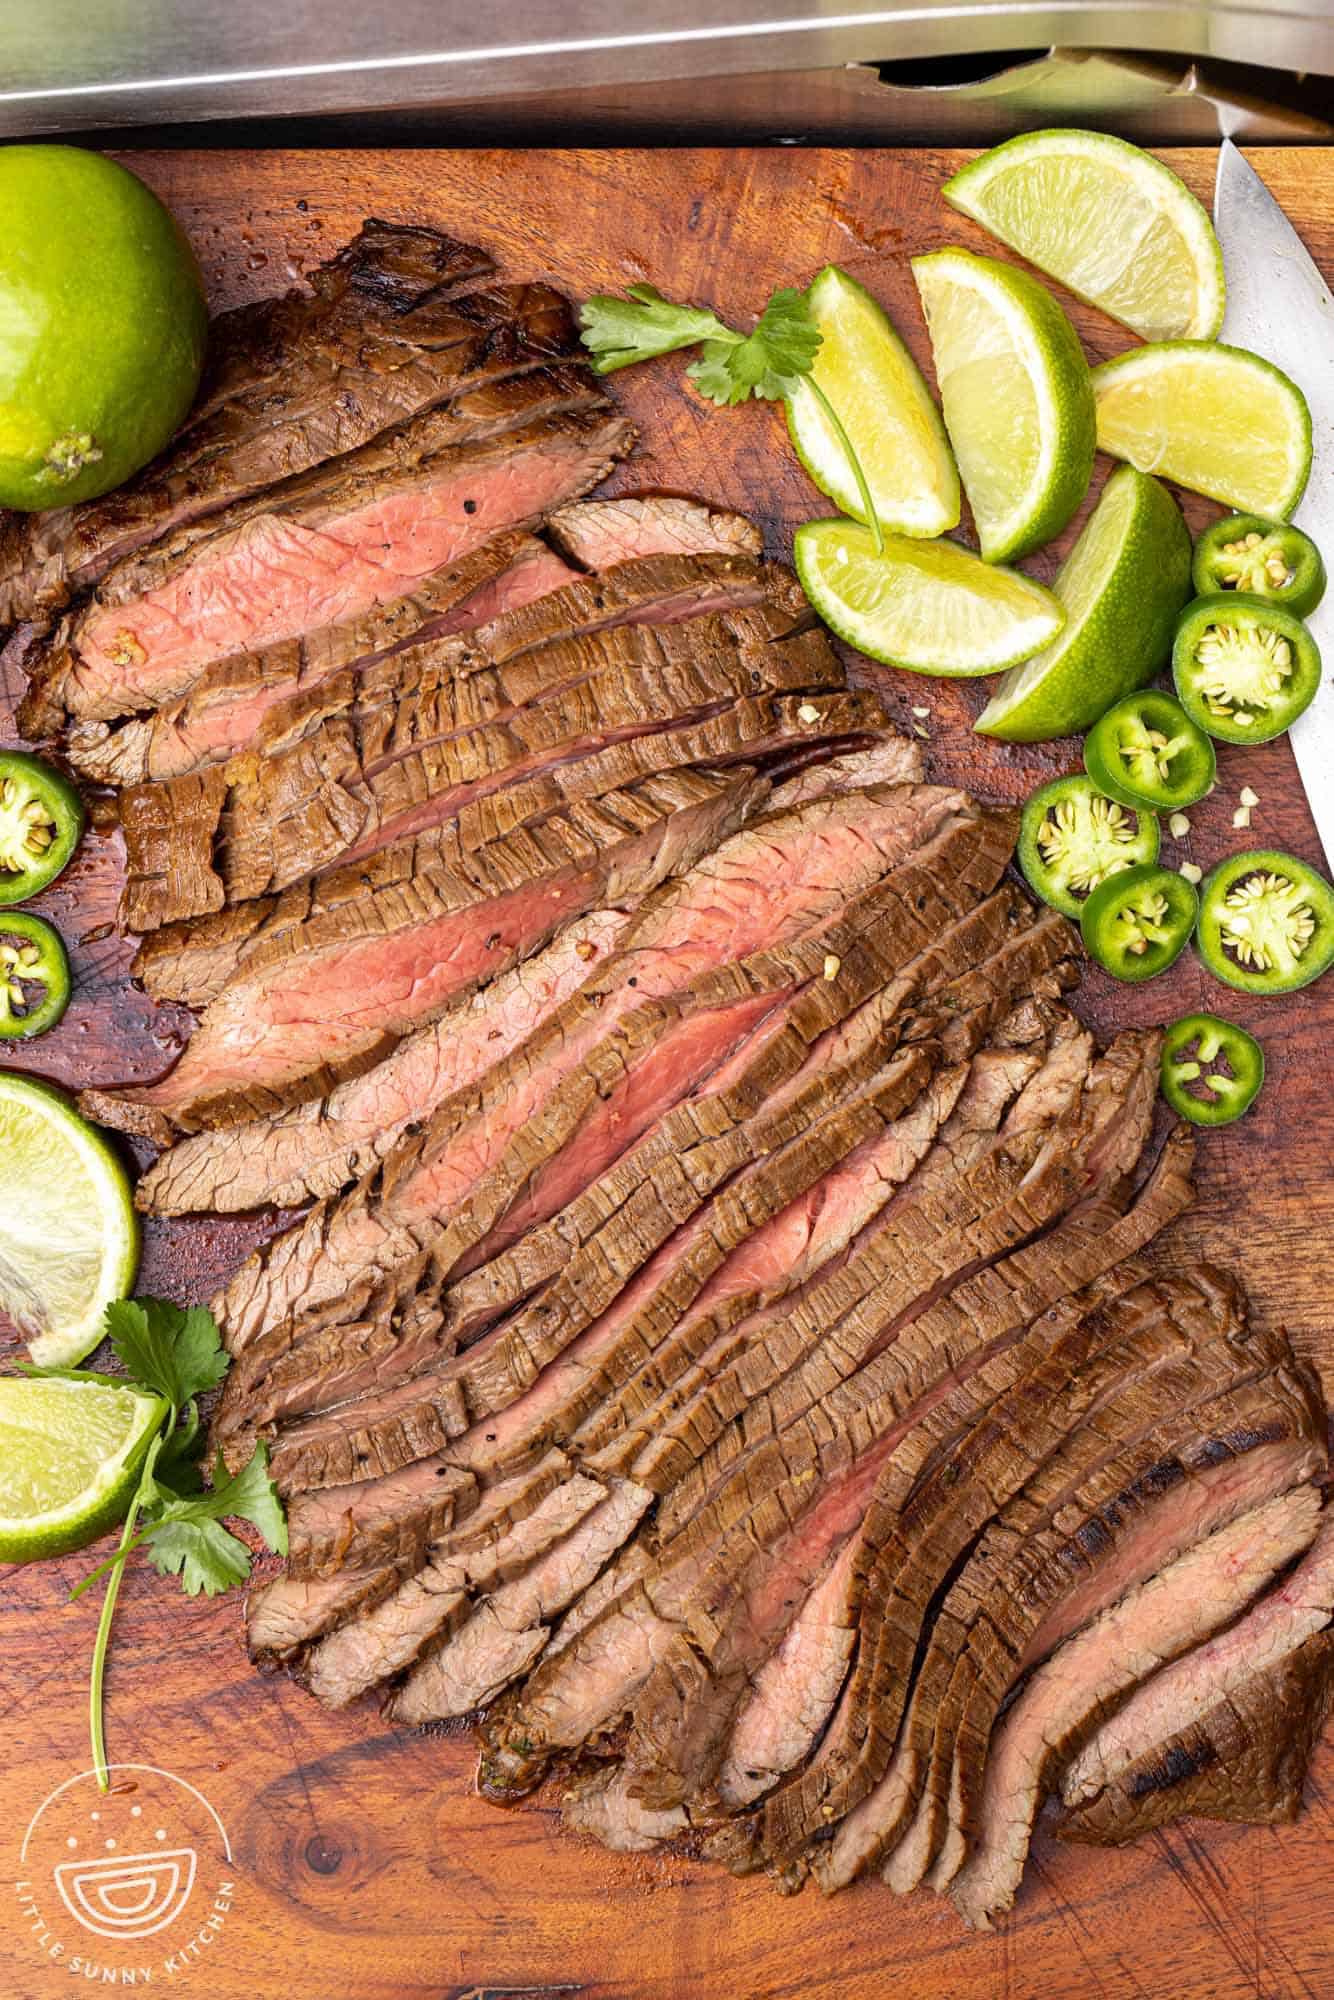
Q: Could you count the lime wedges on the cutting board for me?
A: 8